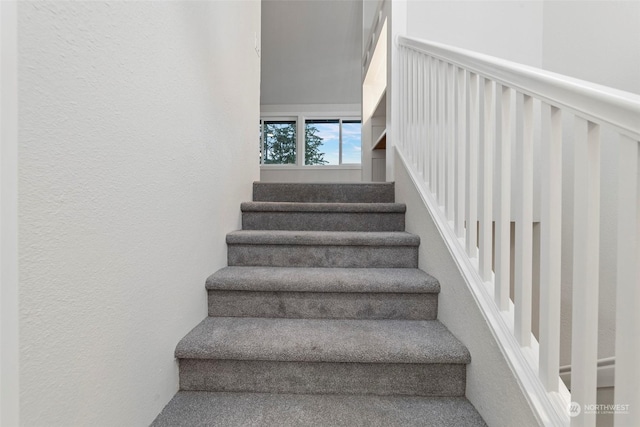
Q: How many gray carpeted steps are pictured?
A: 6